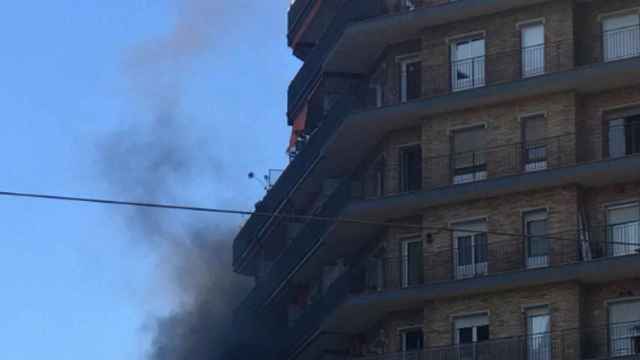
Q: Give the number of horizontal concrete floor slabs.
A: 4